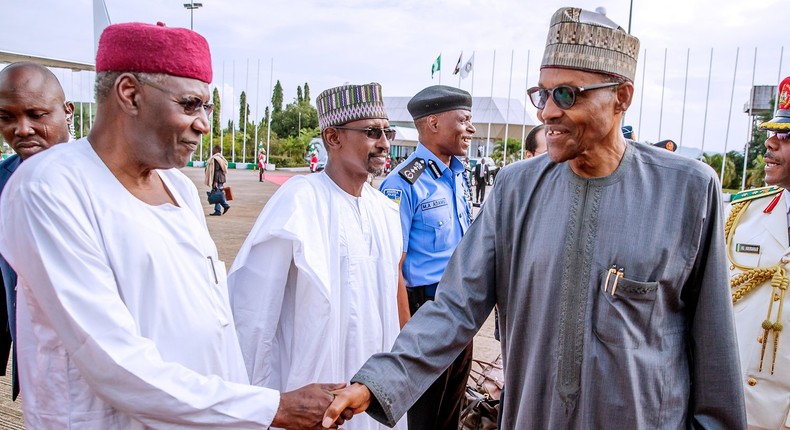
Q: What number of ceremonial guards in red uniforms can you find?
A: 2